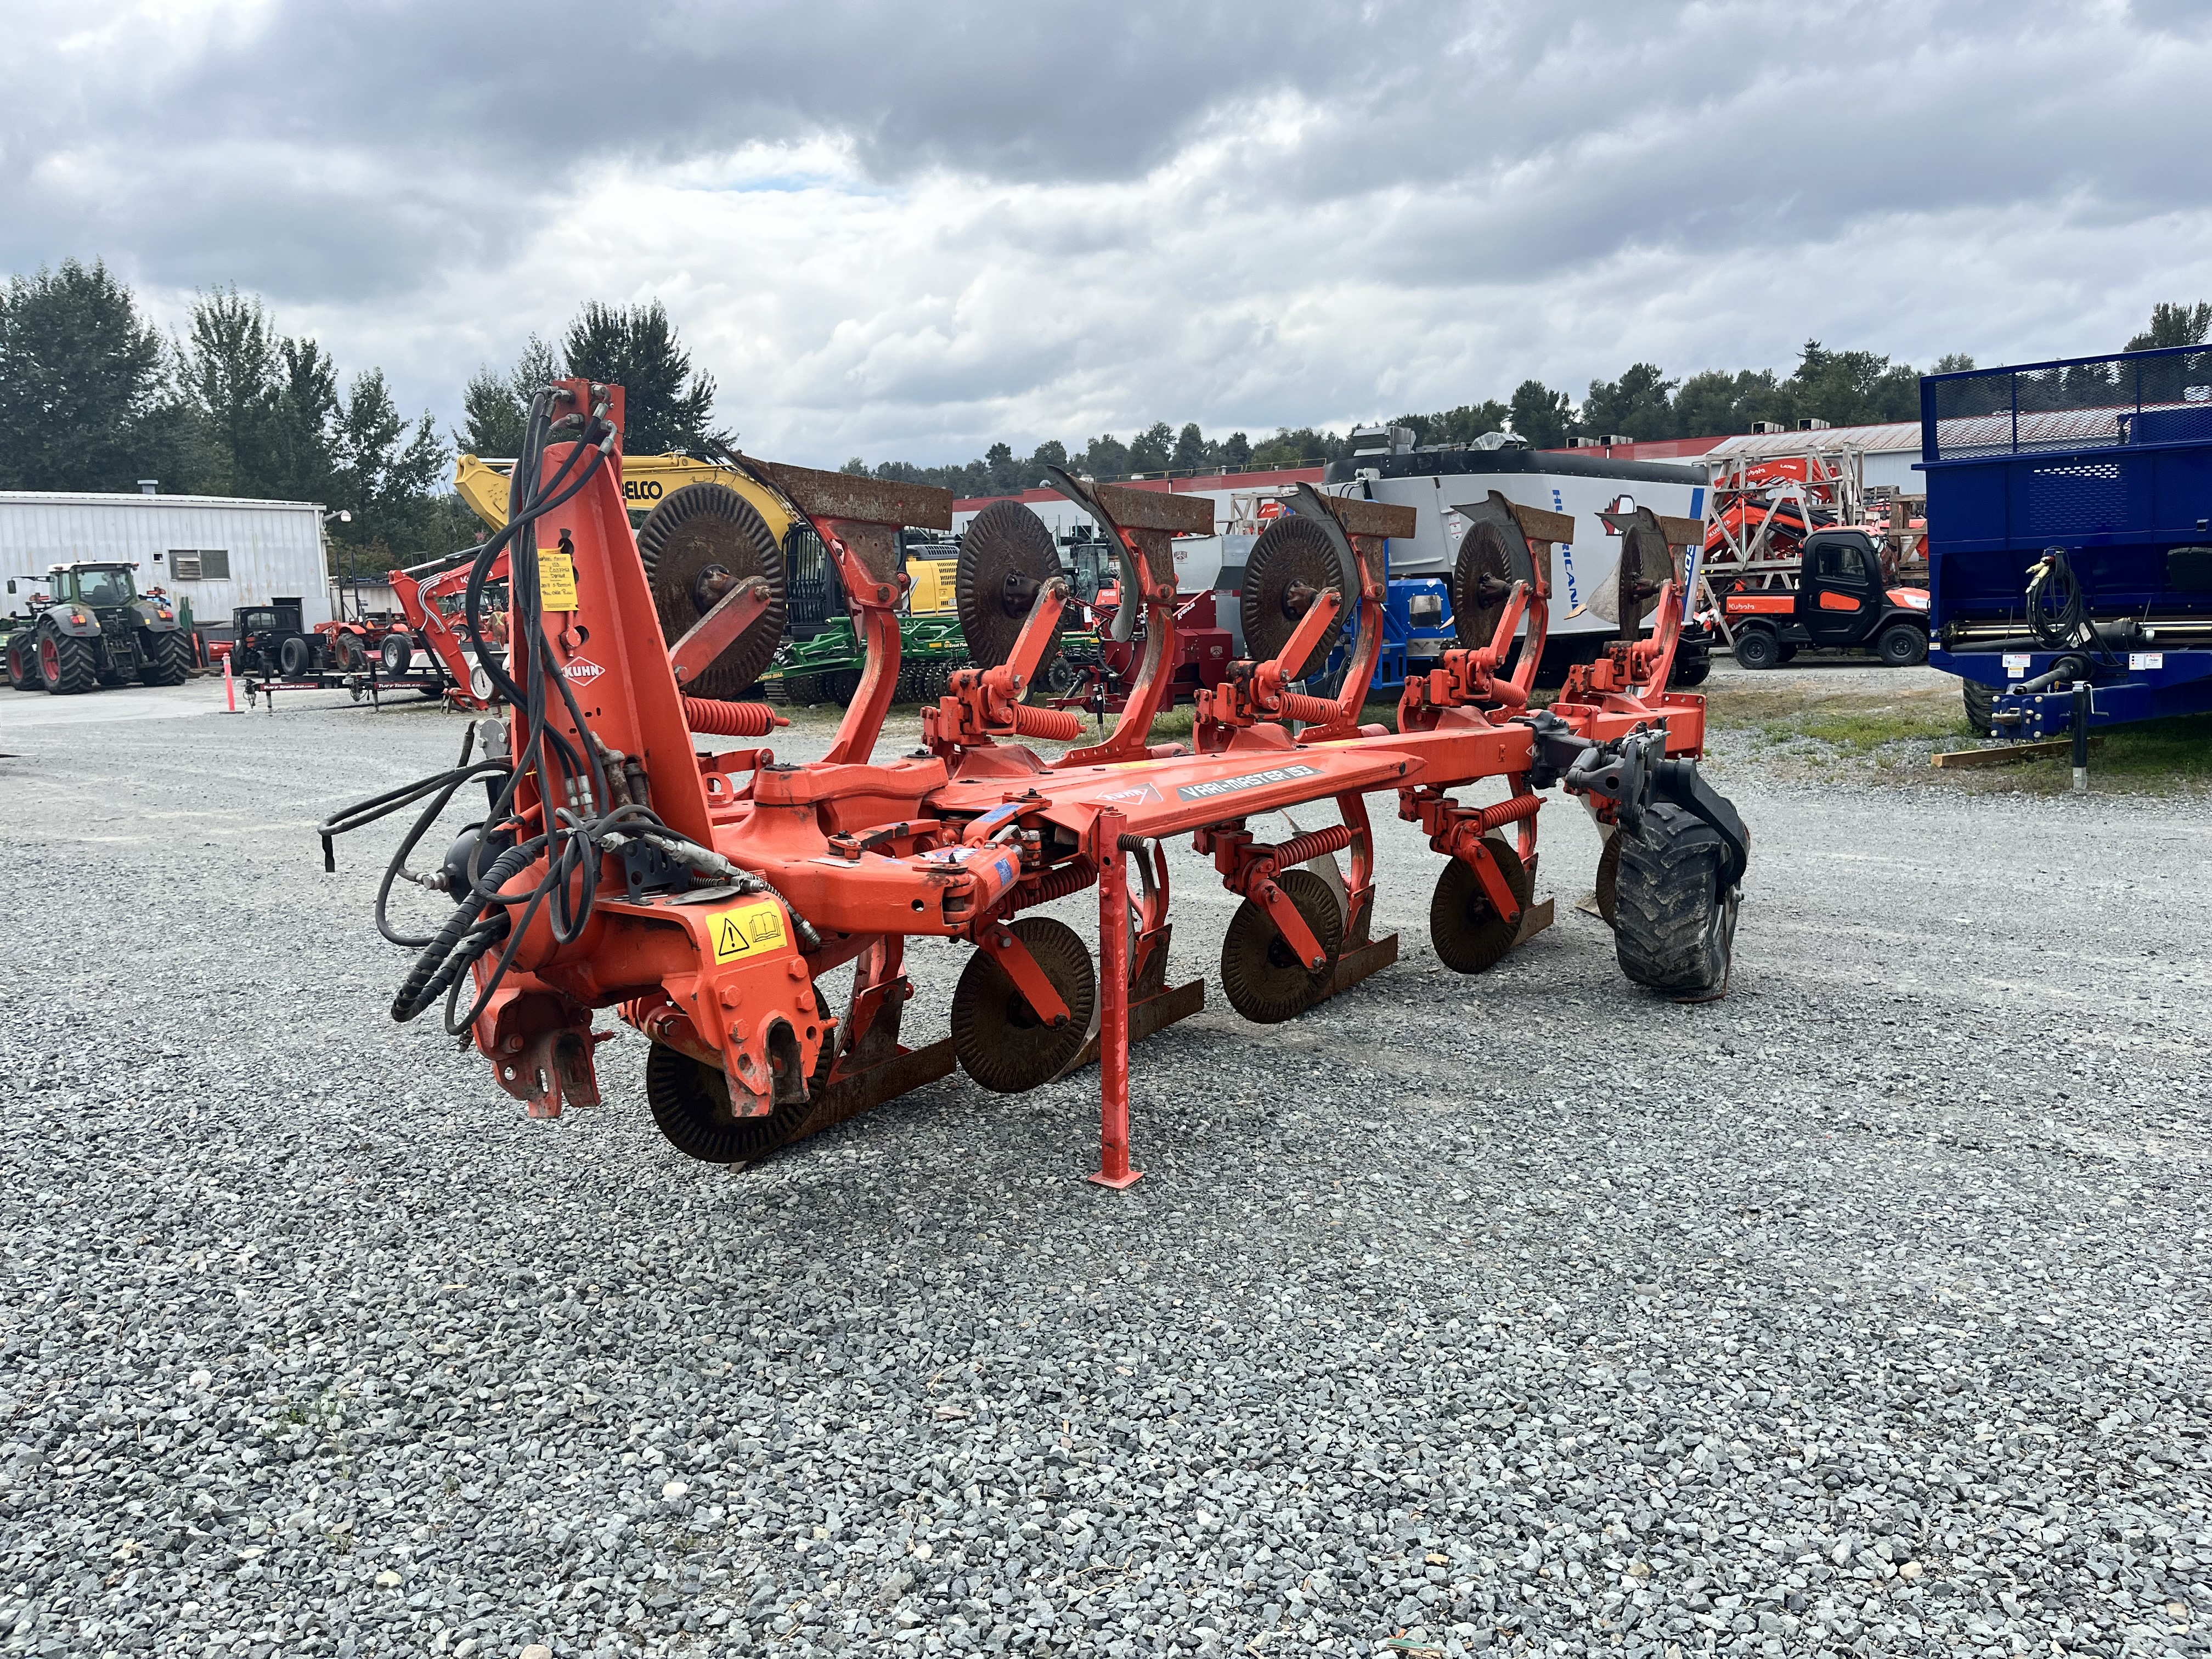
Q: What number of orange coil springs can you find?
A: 7